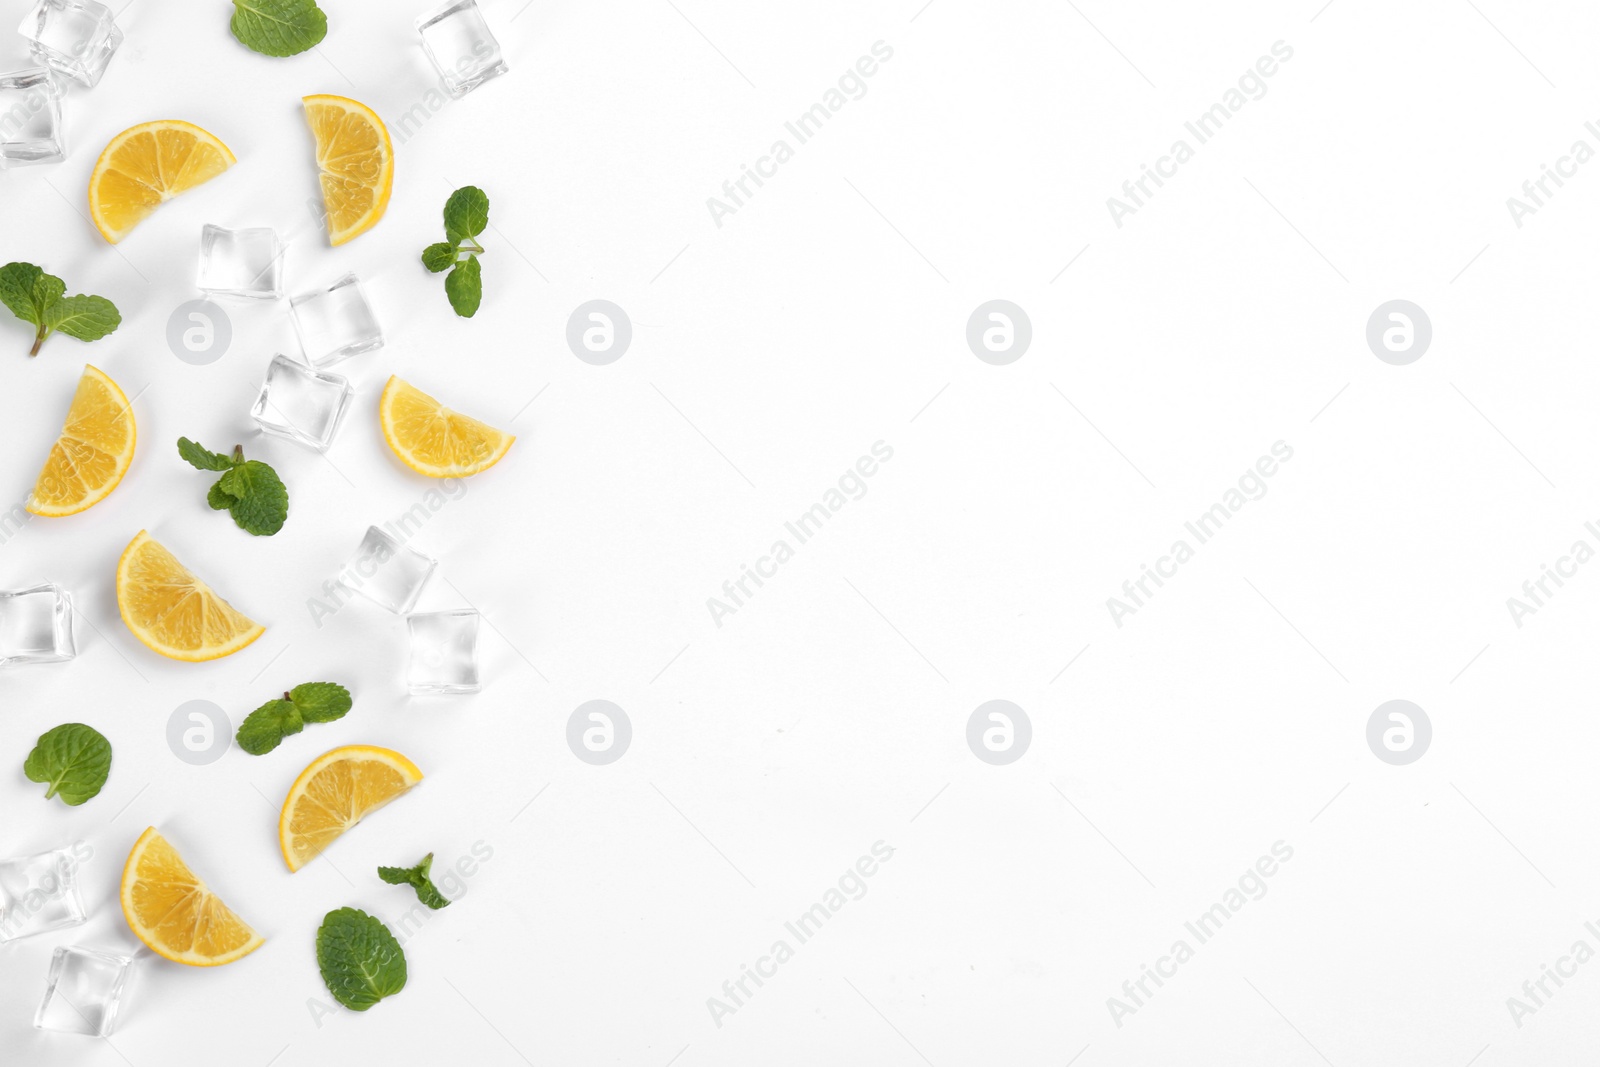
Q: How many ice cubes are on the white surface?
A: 11